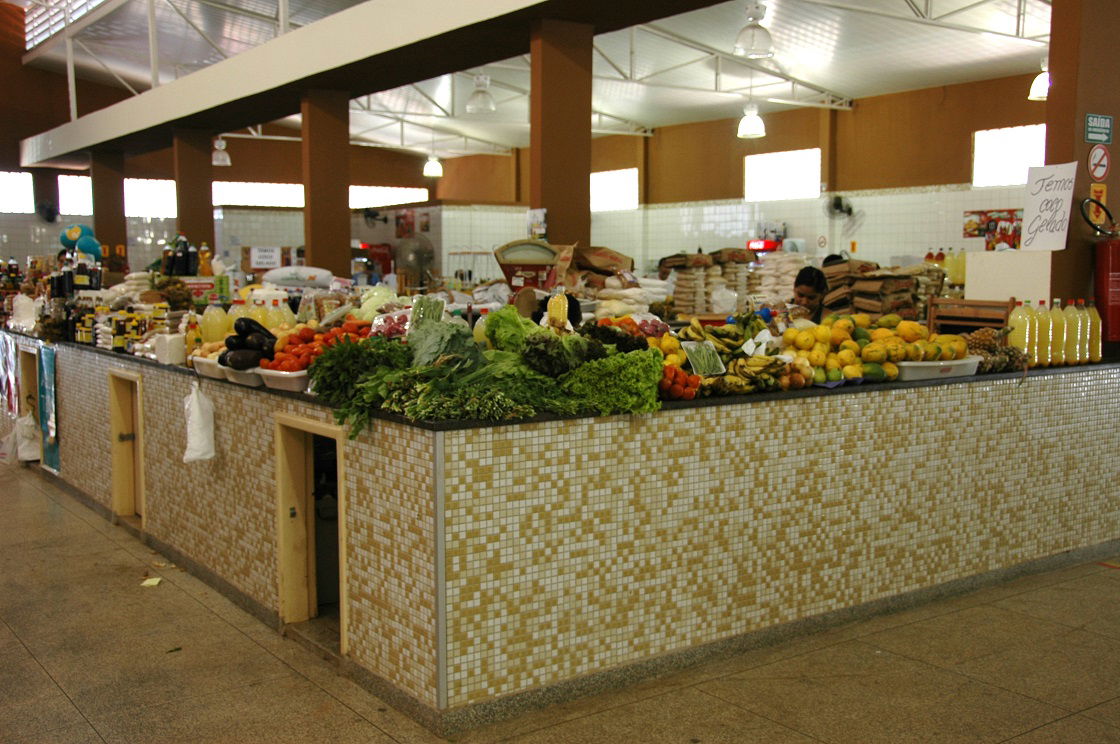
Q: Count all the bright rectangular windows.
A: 8